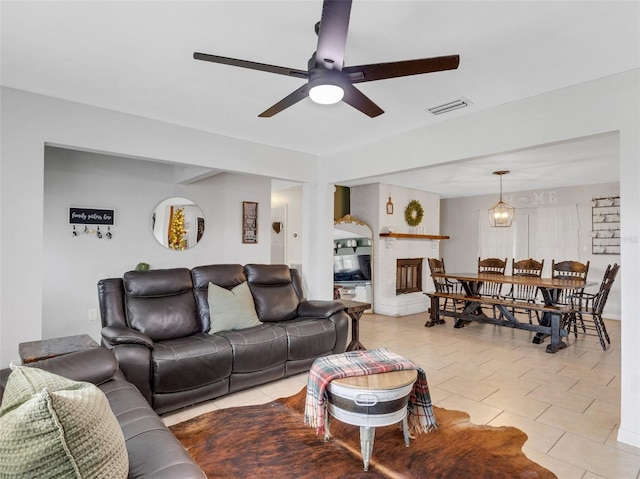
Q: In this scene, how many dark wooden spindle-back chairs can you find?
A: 5